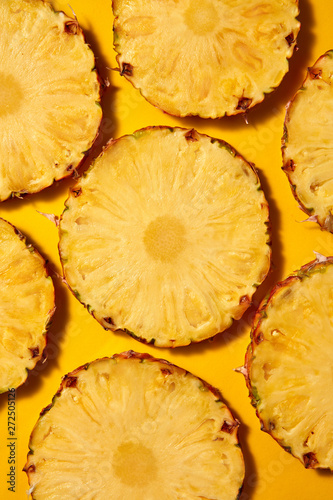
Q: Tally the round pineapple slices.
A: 7